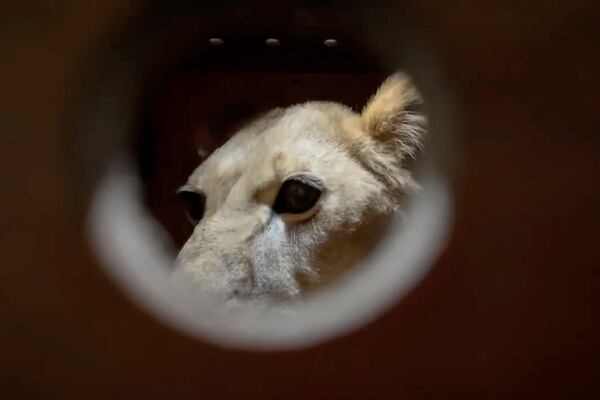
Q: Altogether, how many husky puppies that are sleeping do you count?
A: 0